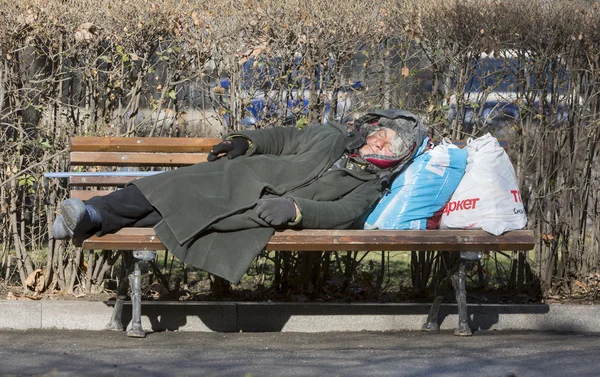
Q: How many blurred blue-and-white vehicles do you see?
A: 2